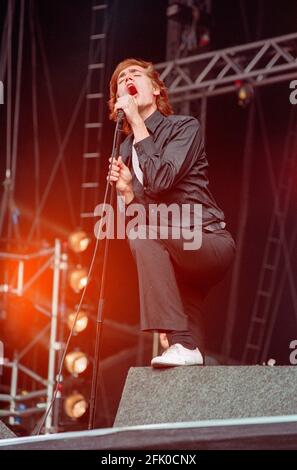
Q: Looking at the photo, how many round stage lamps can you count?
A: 5